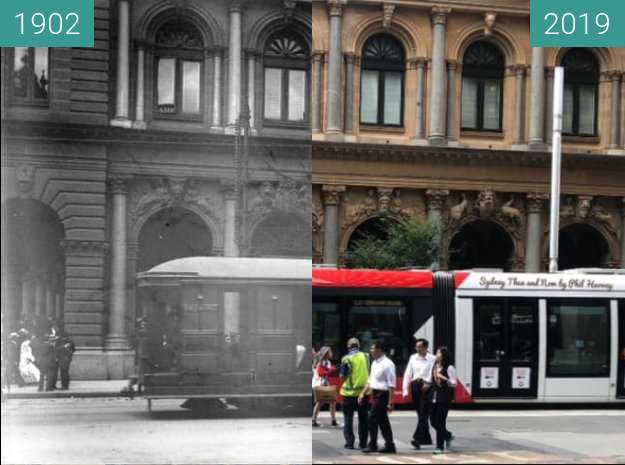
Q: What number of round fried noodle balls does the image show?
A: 0